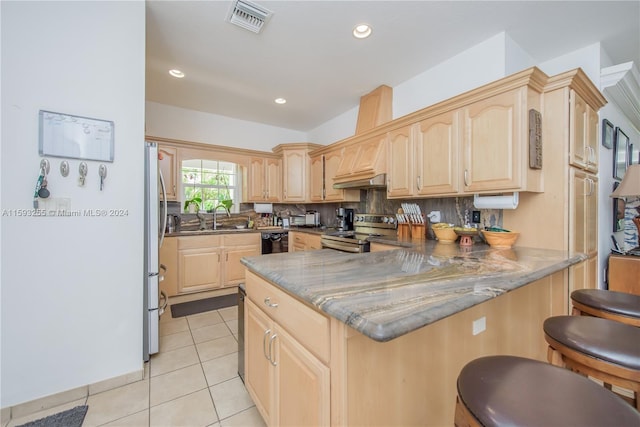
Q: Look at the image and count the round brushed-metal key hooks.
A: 4